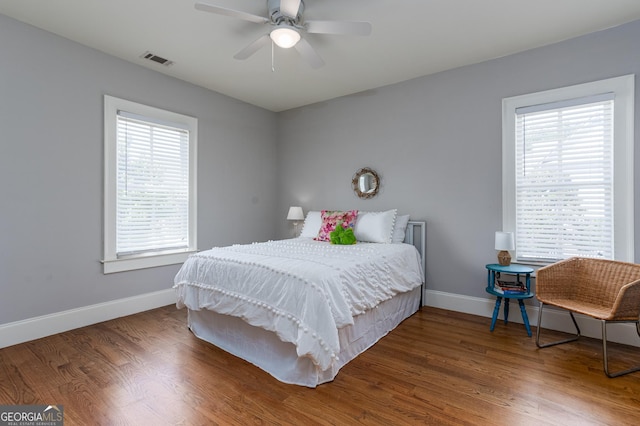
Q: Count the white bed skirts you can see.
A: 1